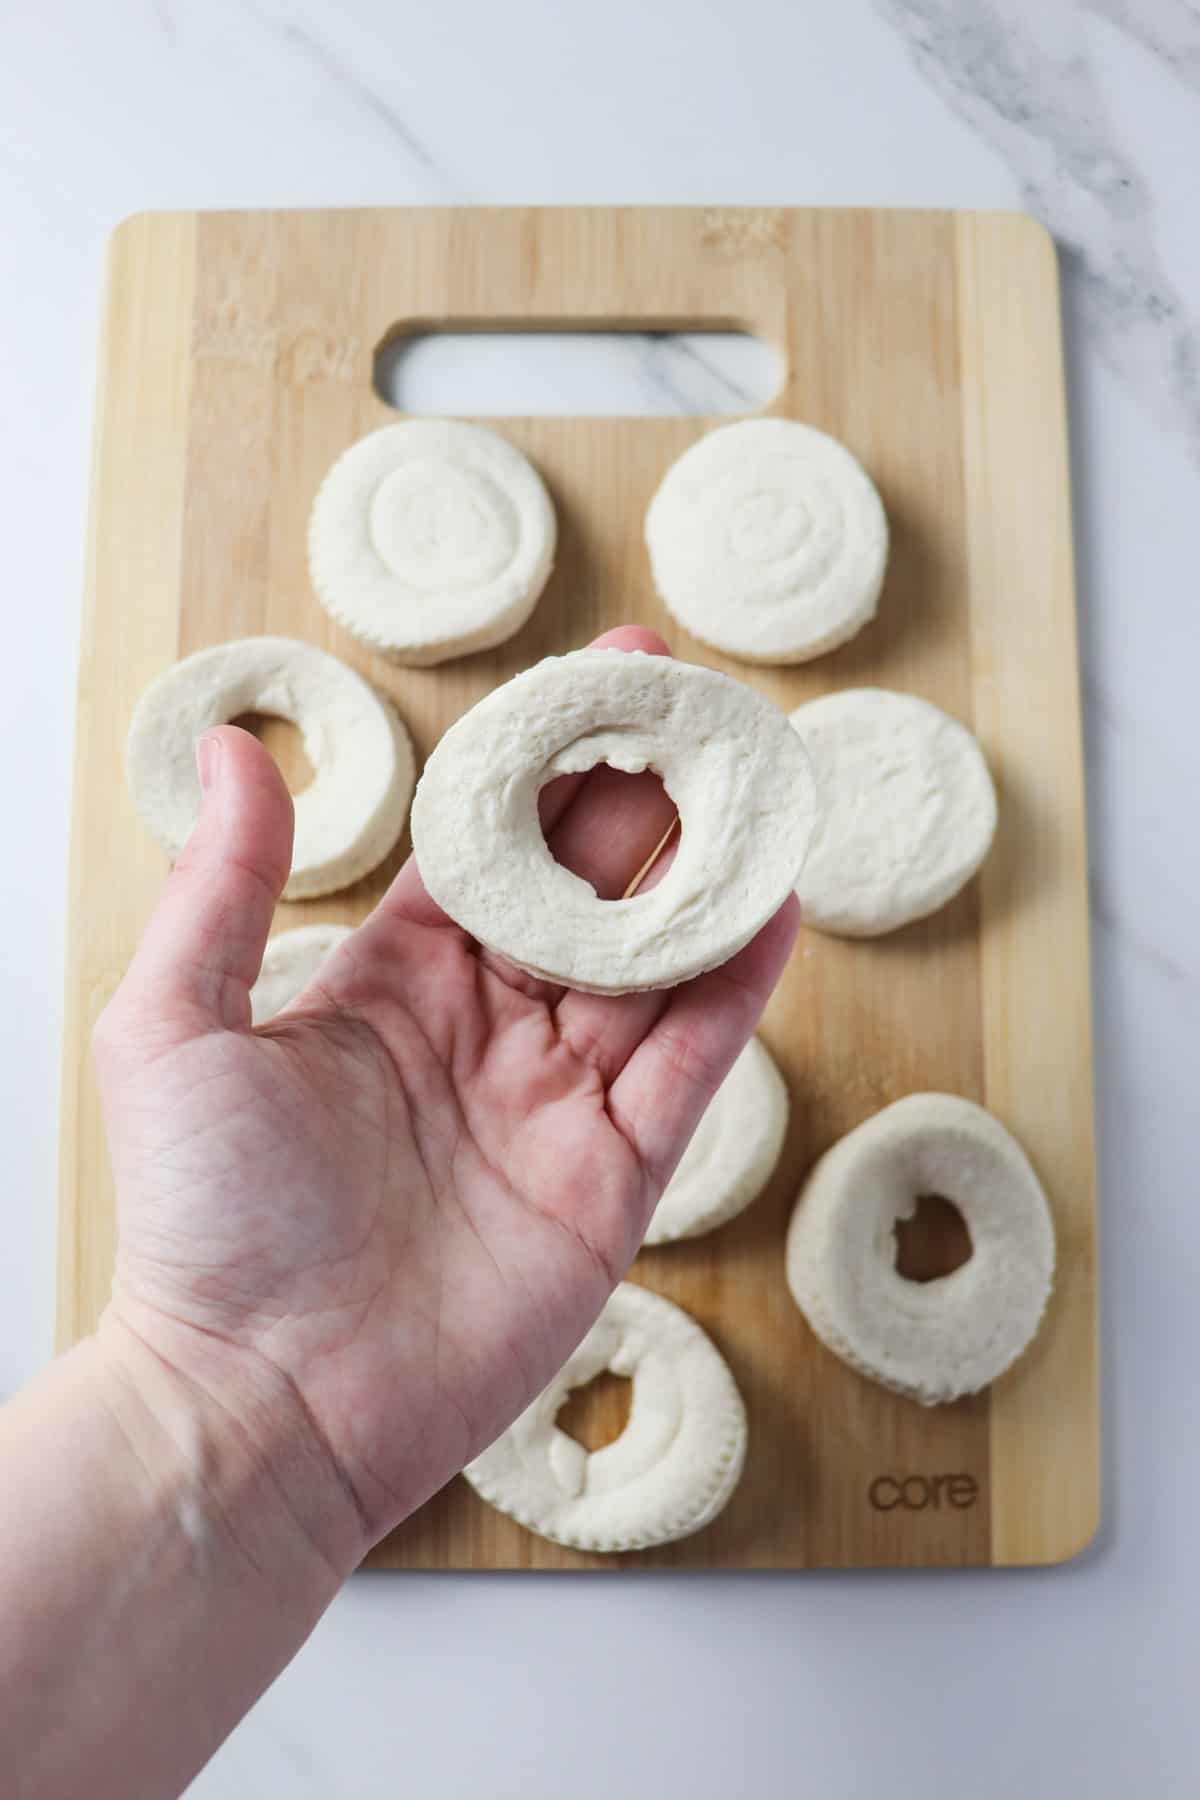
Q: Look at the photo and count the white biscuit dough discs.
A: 9